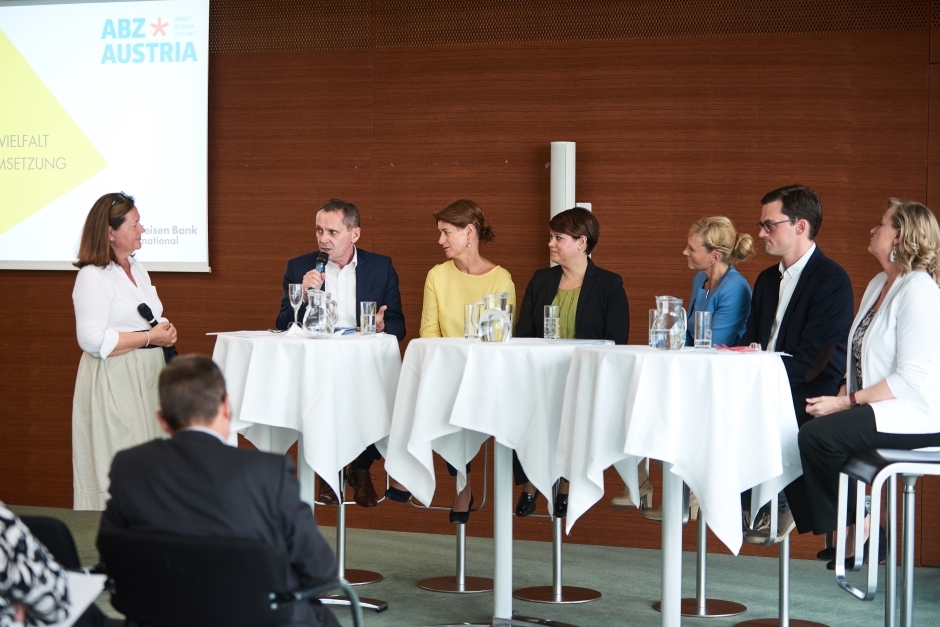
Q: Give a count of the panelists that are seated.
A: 6